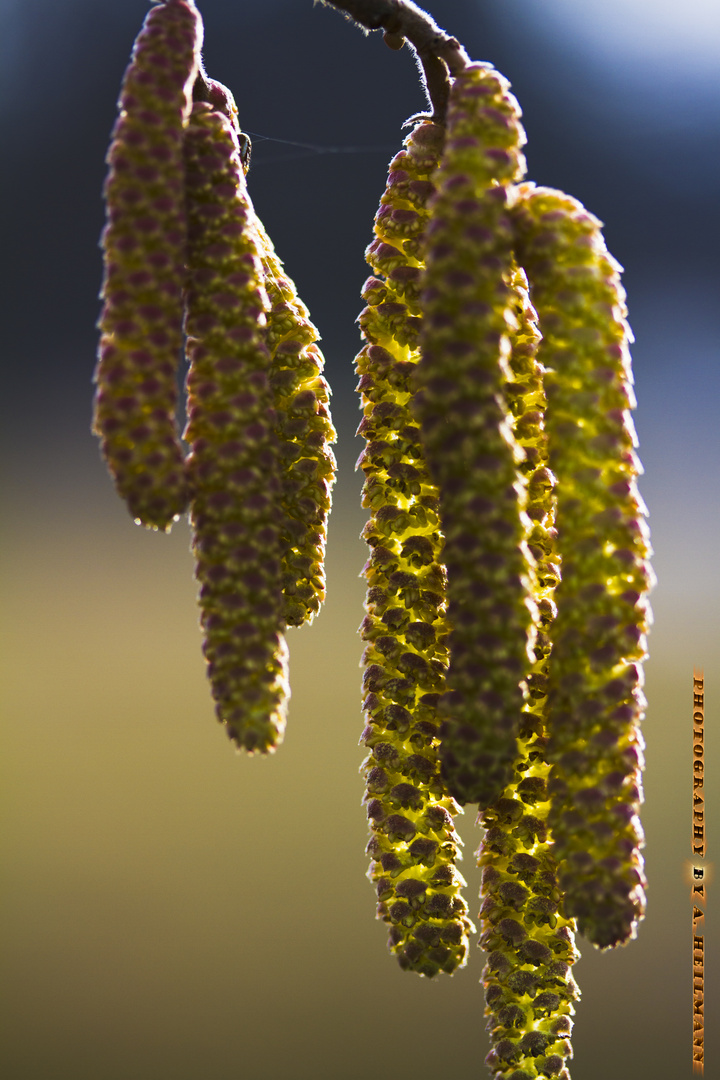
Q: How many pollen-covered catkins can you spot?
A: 7